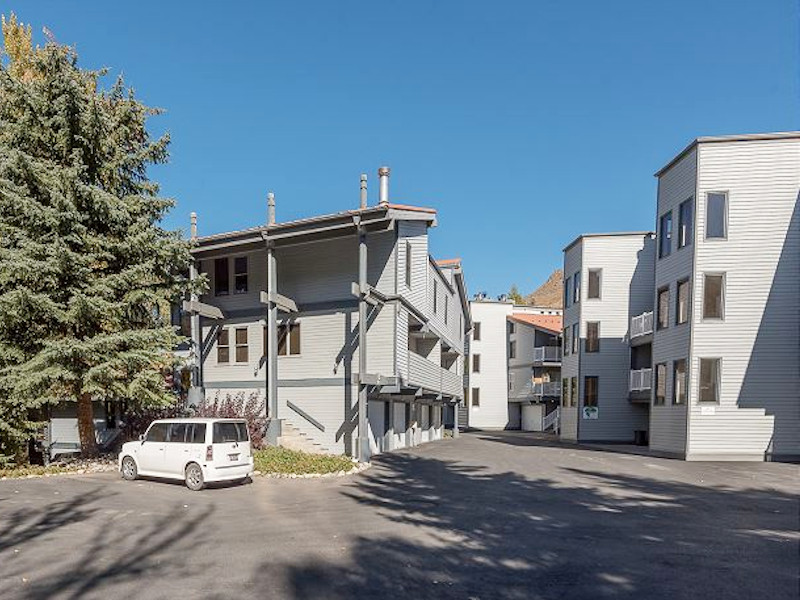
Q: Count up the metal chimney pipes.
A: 4